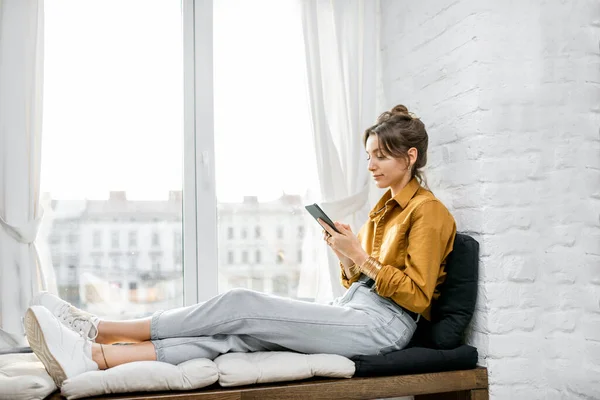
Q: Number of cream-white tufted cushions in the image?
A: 3